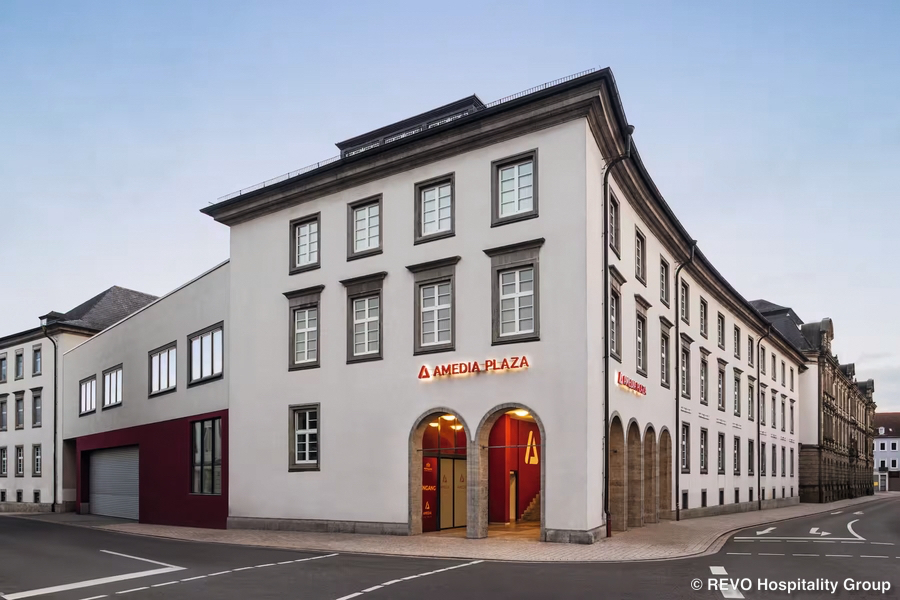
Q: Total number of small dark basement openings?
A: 12